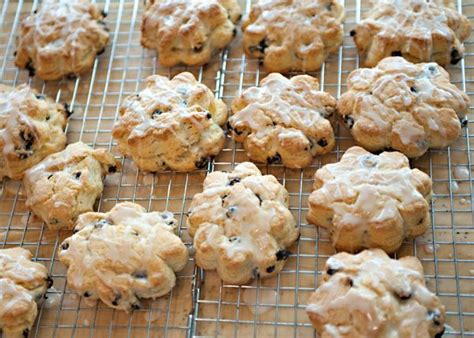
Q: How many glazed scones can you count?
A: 14